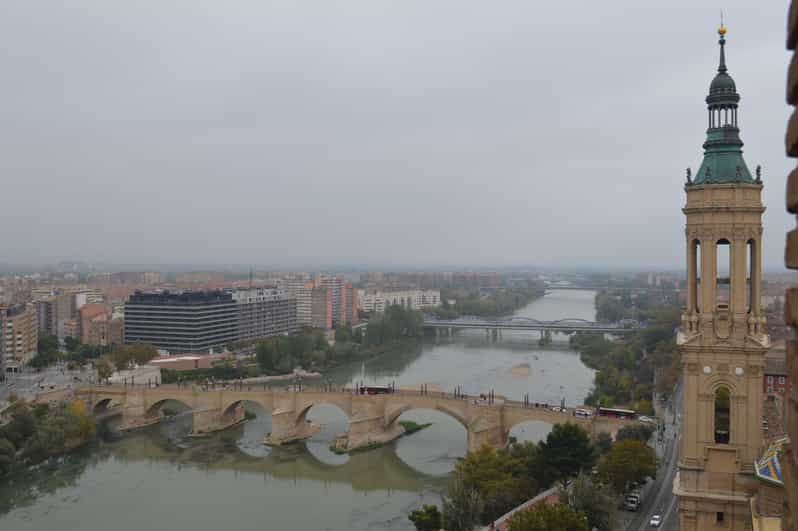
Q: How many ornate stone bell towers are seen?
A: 1